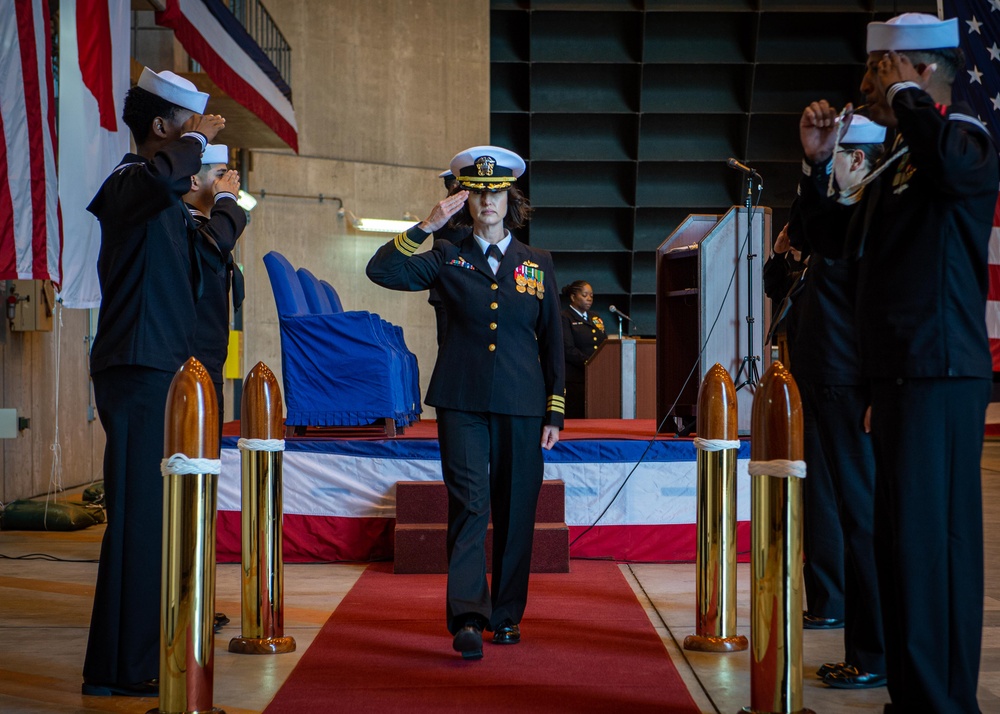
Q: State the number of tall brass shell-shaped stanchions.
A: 4